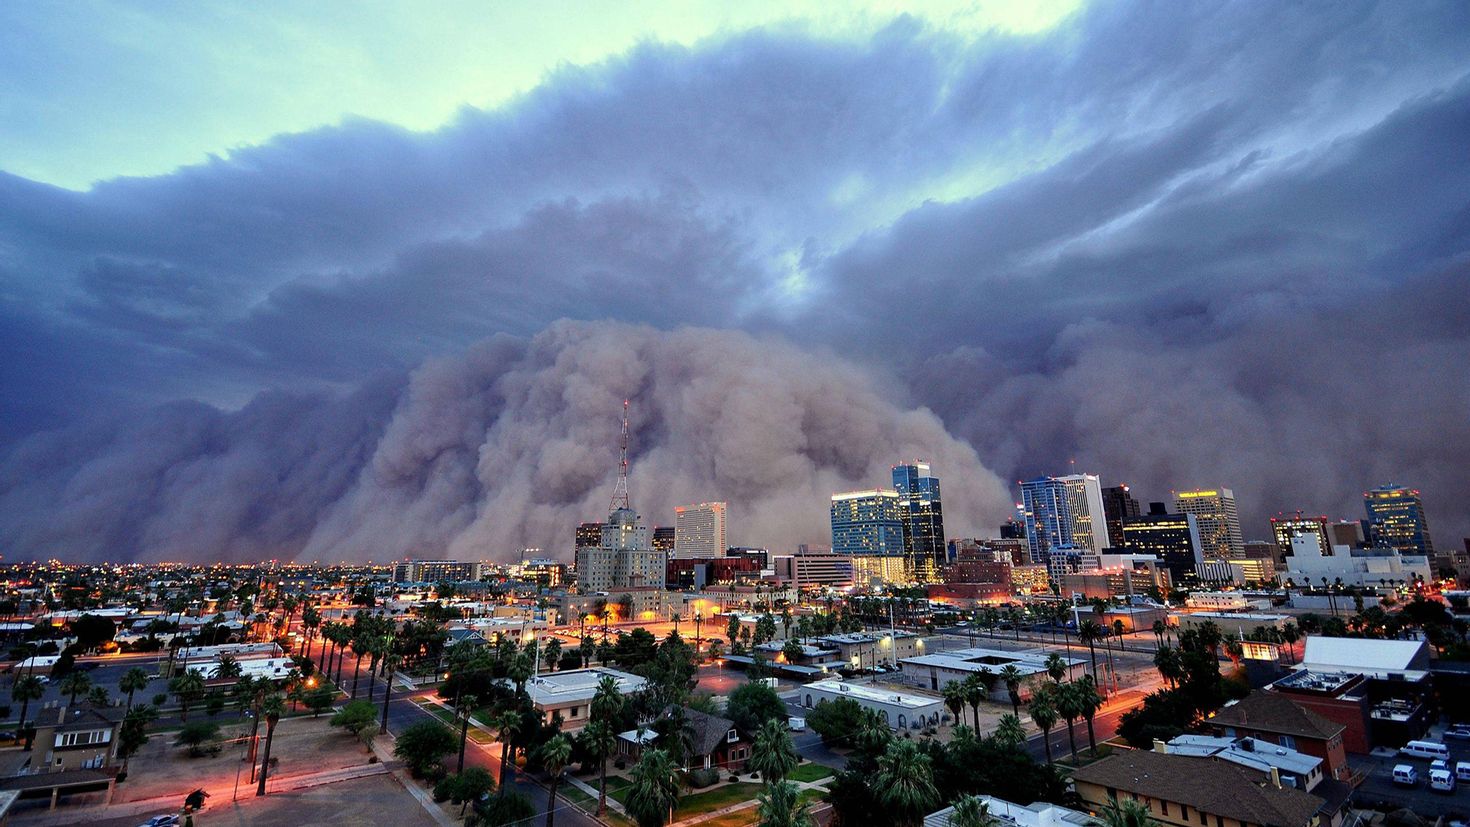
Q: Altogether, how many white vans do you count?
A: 5